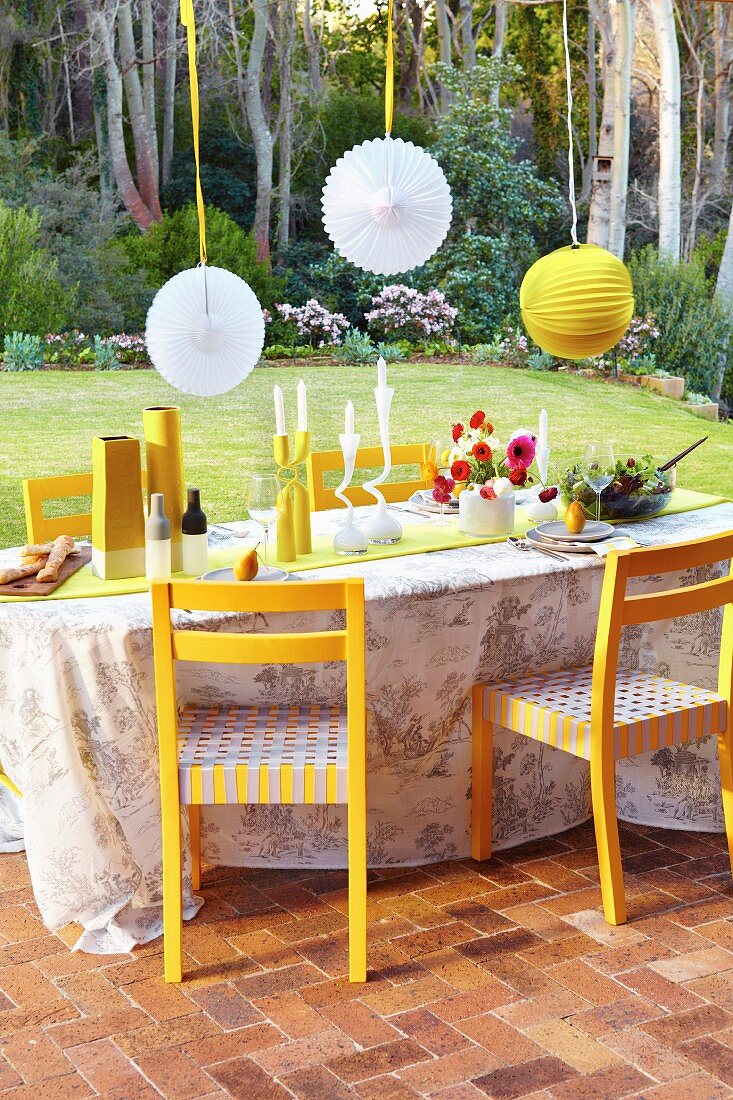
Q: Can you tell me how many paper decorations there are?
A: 3